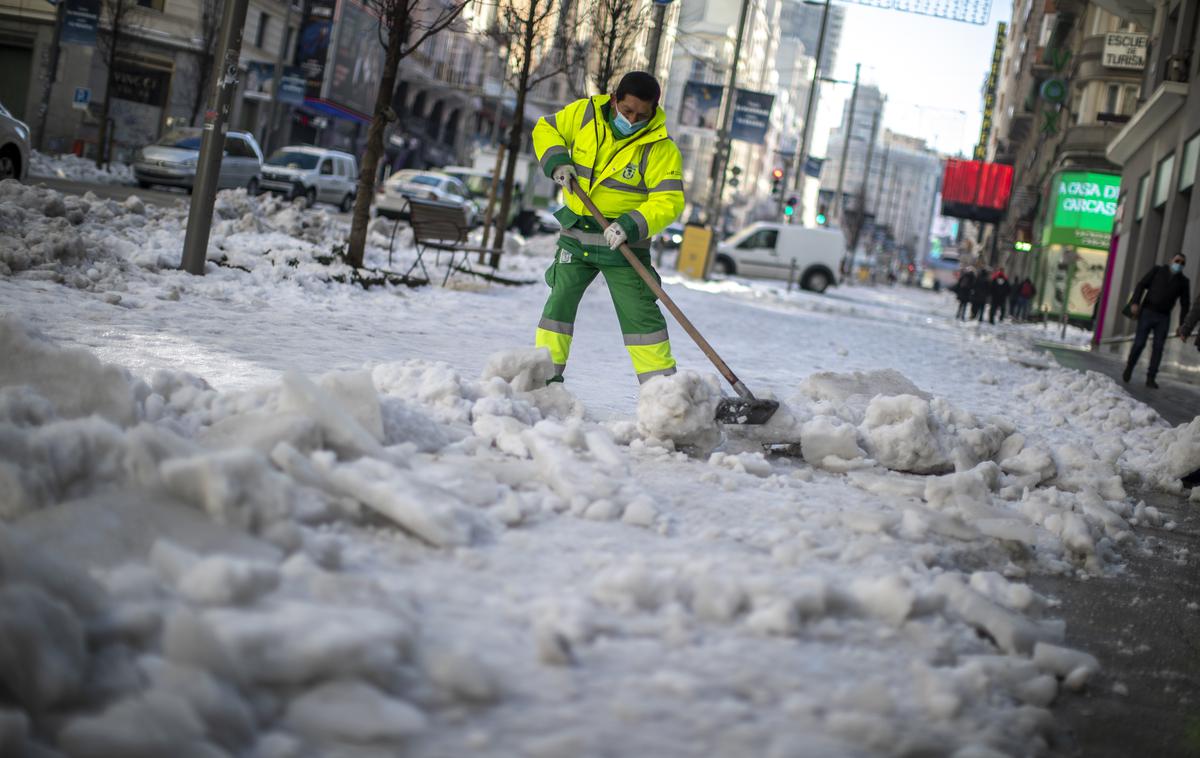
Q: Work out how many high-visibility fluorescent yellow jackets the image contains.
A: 1